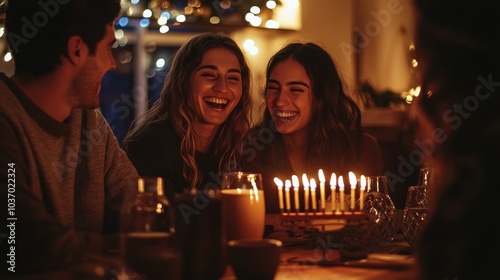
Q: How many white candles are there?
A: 10